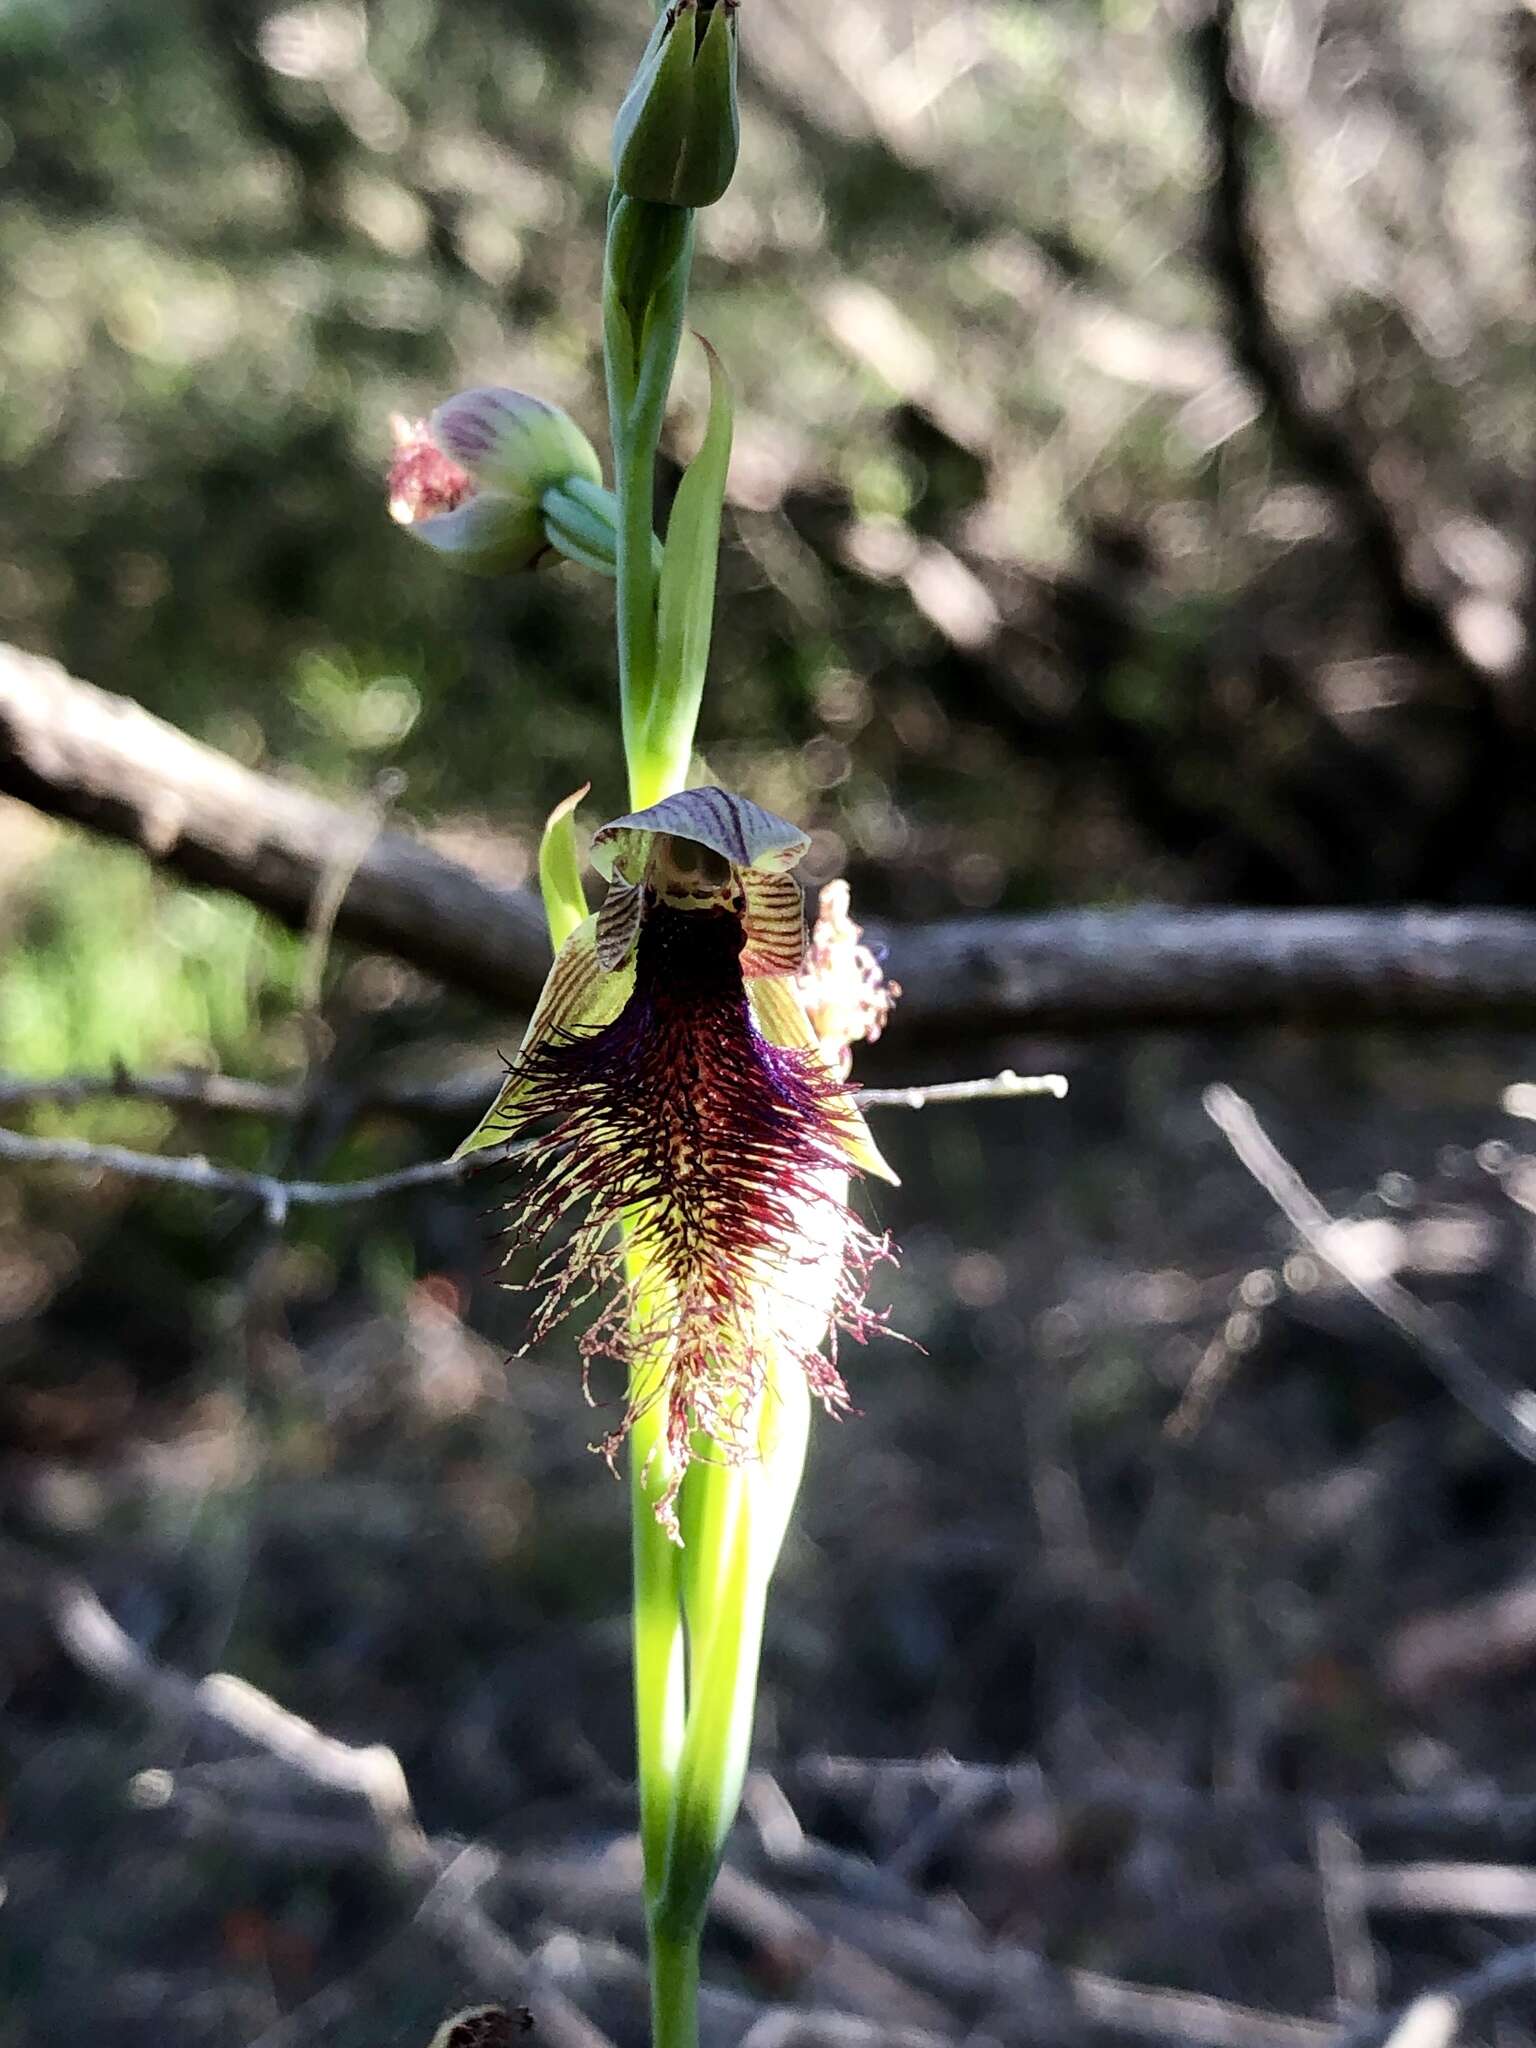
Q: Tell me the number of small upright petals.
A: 2